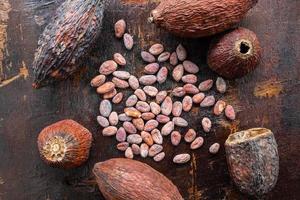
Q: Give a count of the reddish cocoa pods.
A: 4